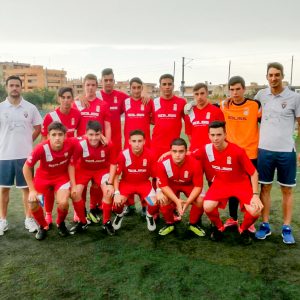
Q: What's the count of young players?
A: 12